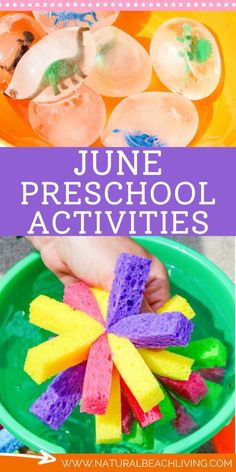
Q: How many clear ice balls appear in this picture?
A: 7